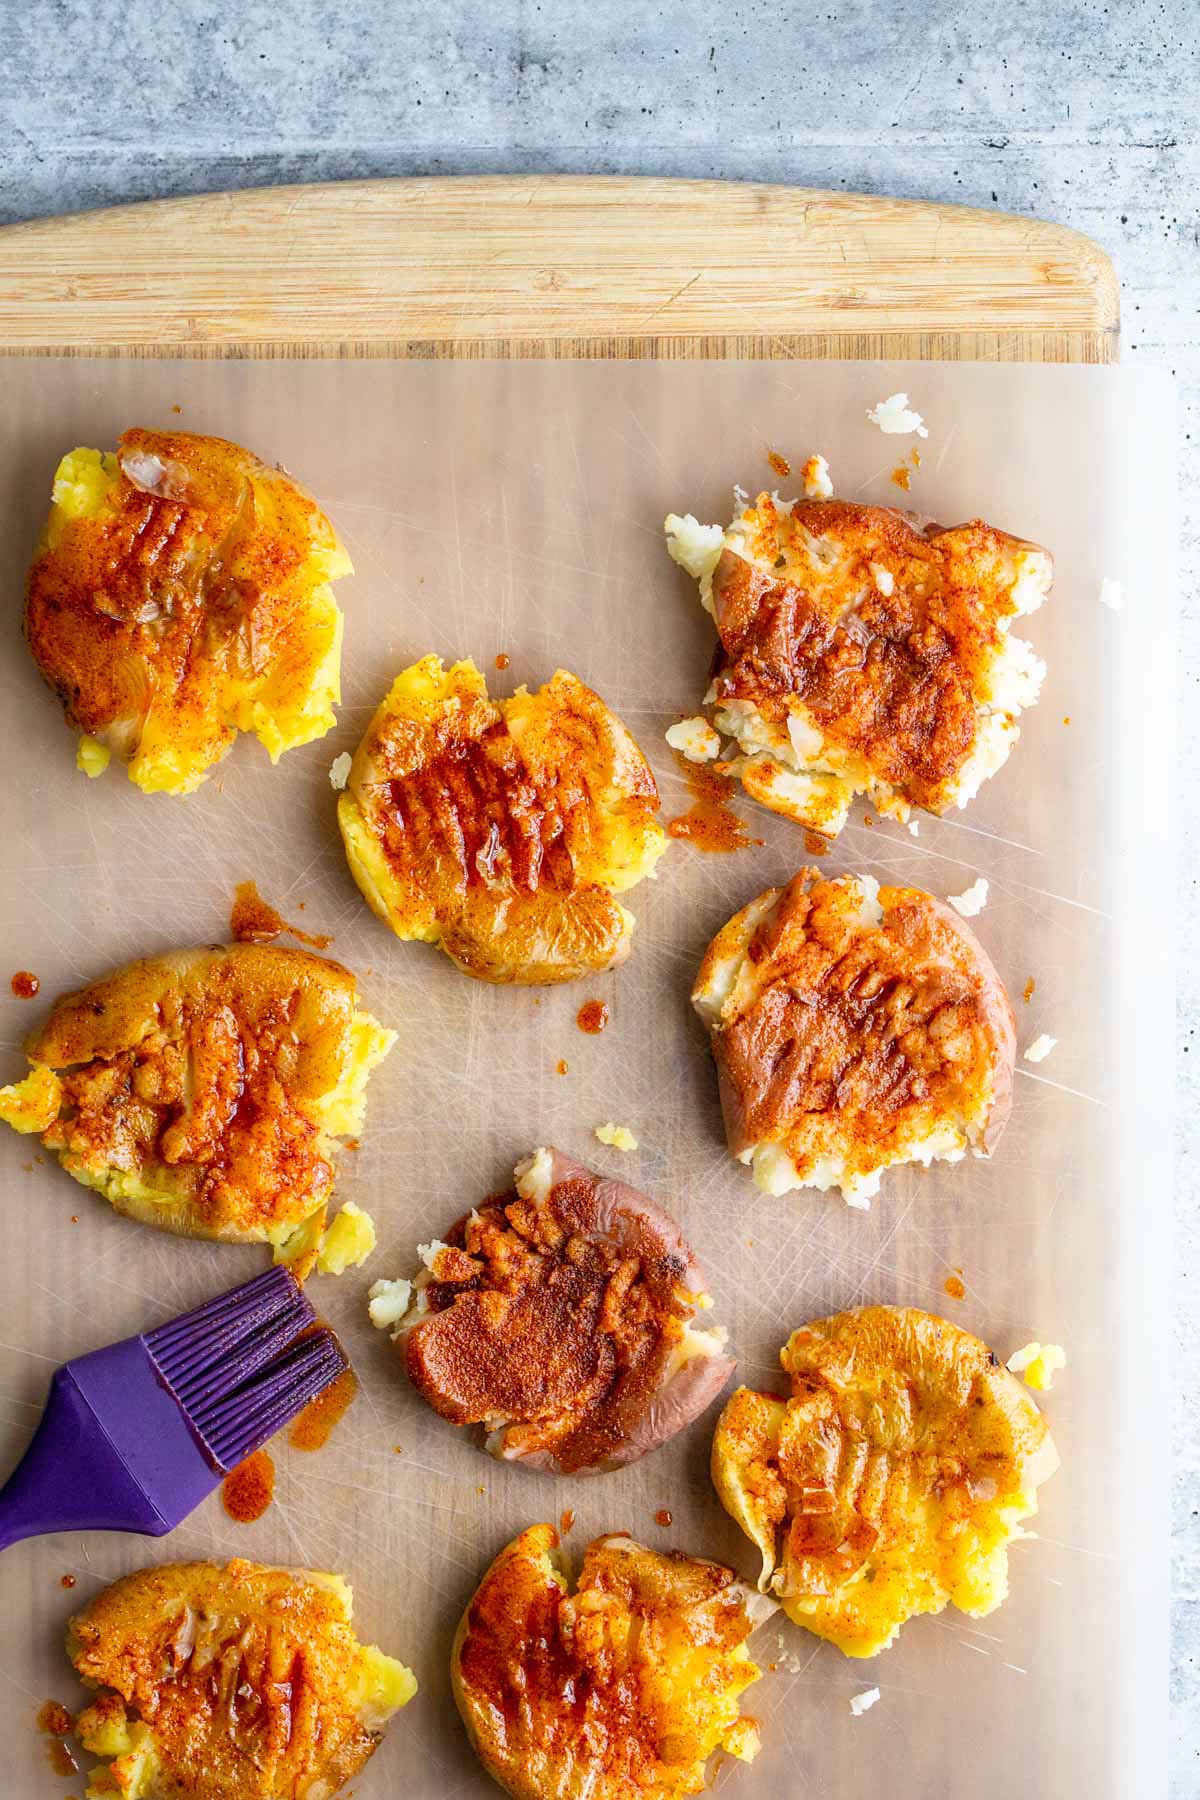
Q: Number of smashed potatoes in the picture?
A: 9